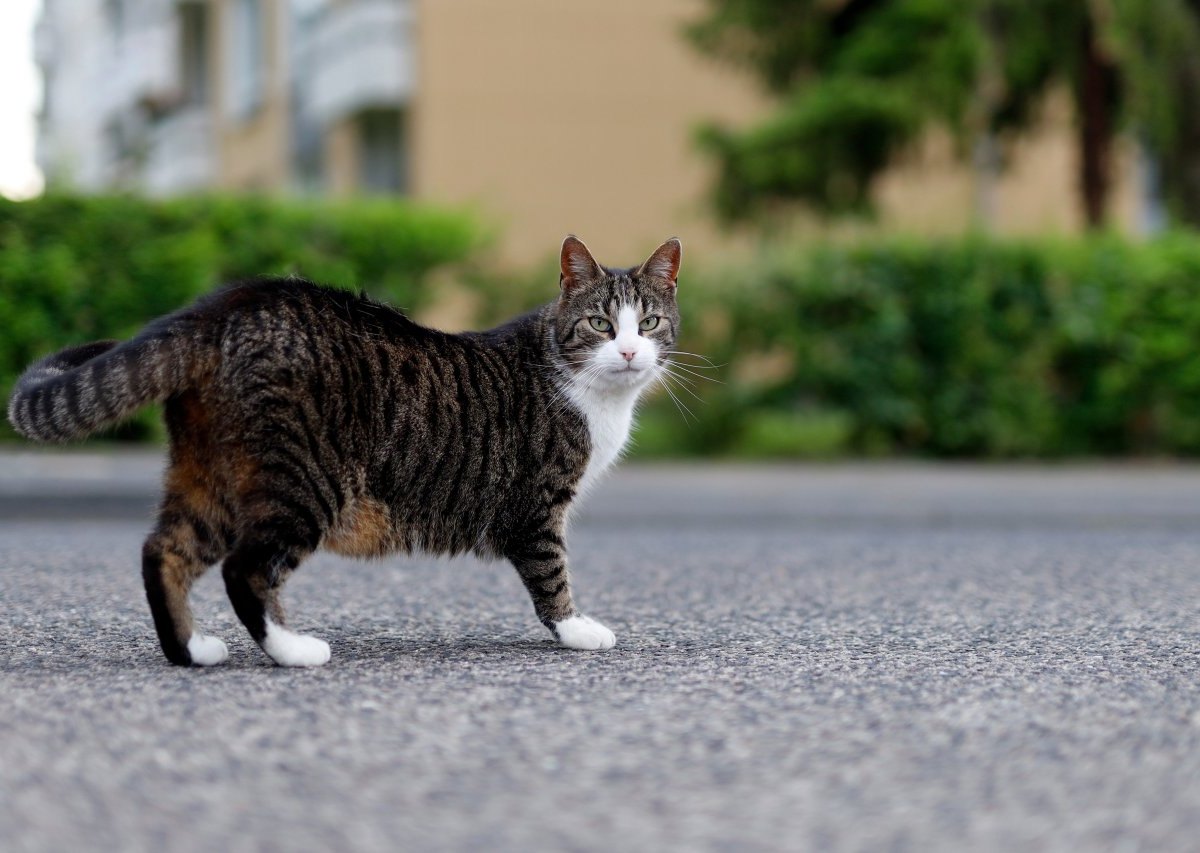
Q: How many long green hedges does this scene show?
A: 2